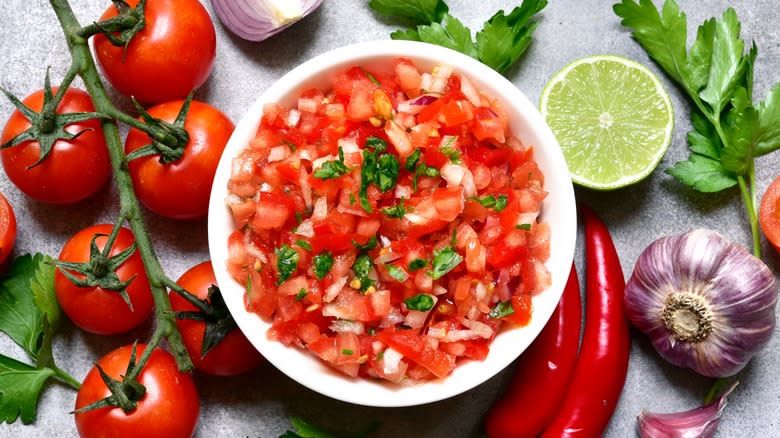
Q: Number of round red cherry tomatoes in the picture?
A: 6